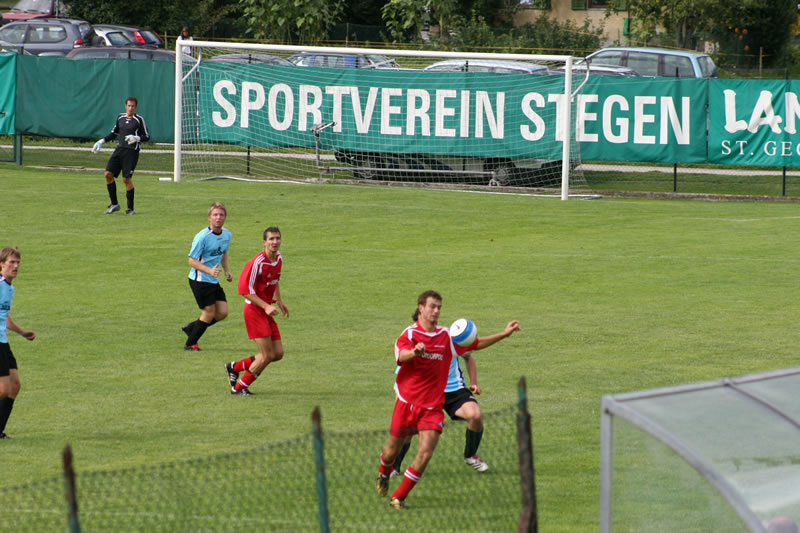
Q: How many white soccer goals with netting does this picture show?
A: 1